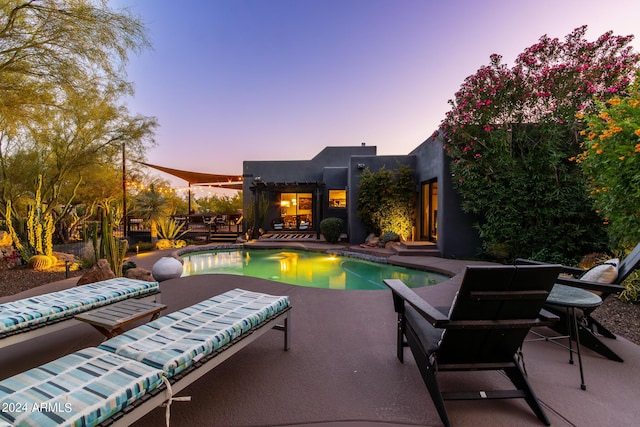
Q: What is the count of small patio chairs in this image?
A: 2